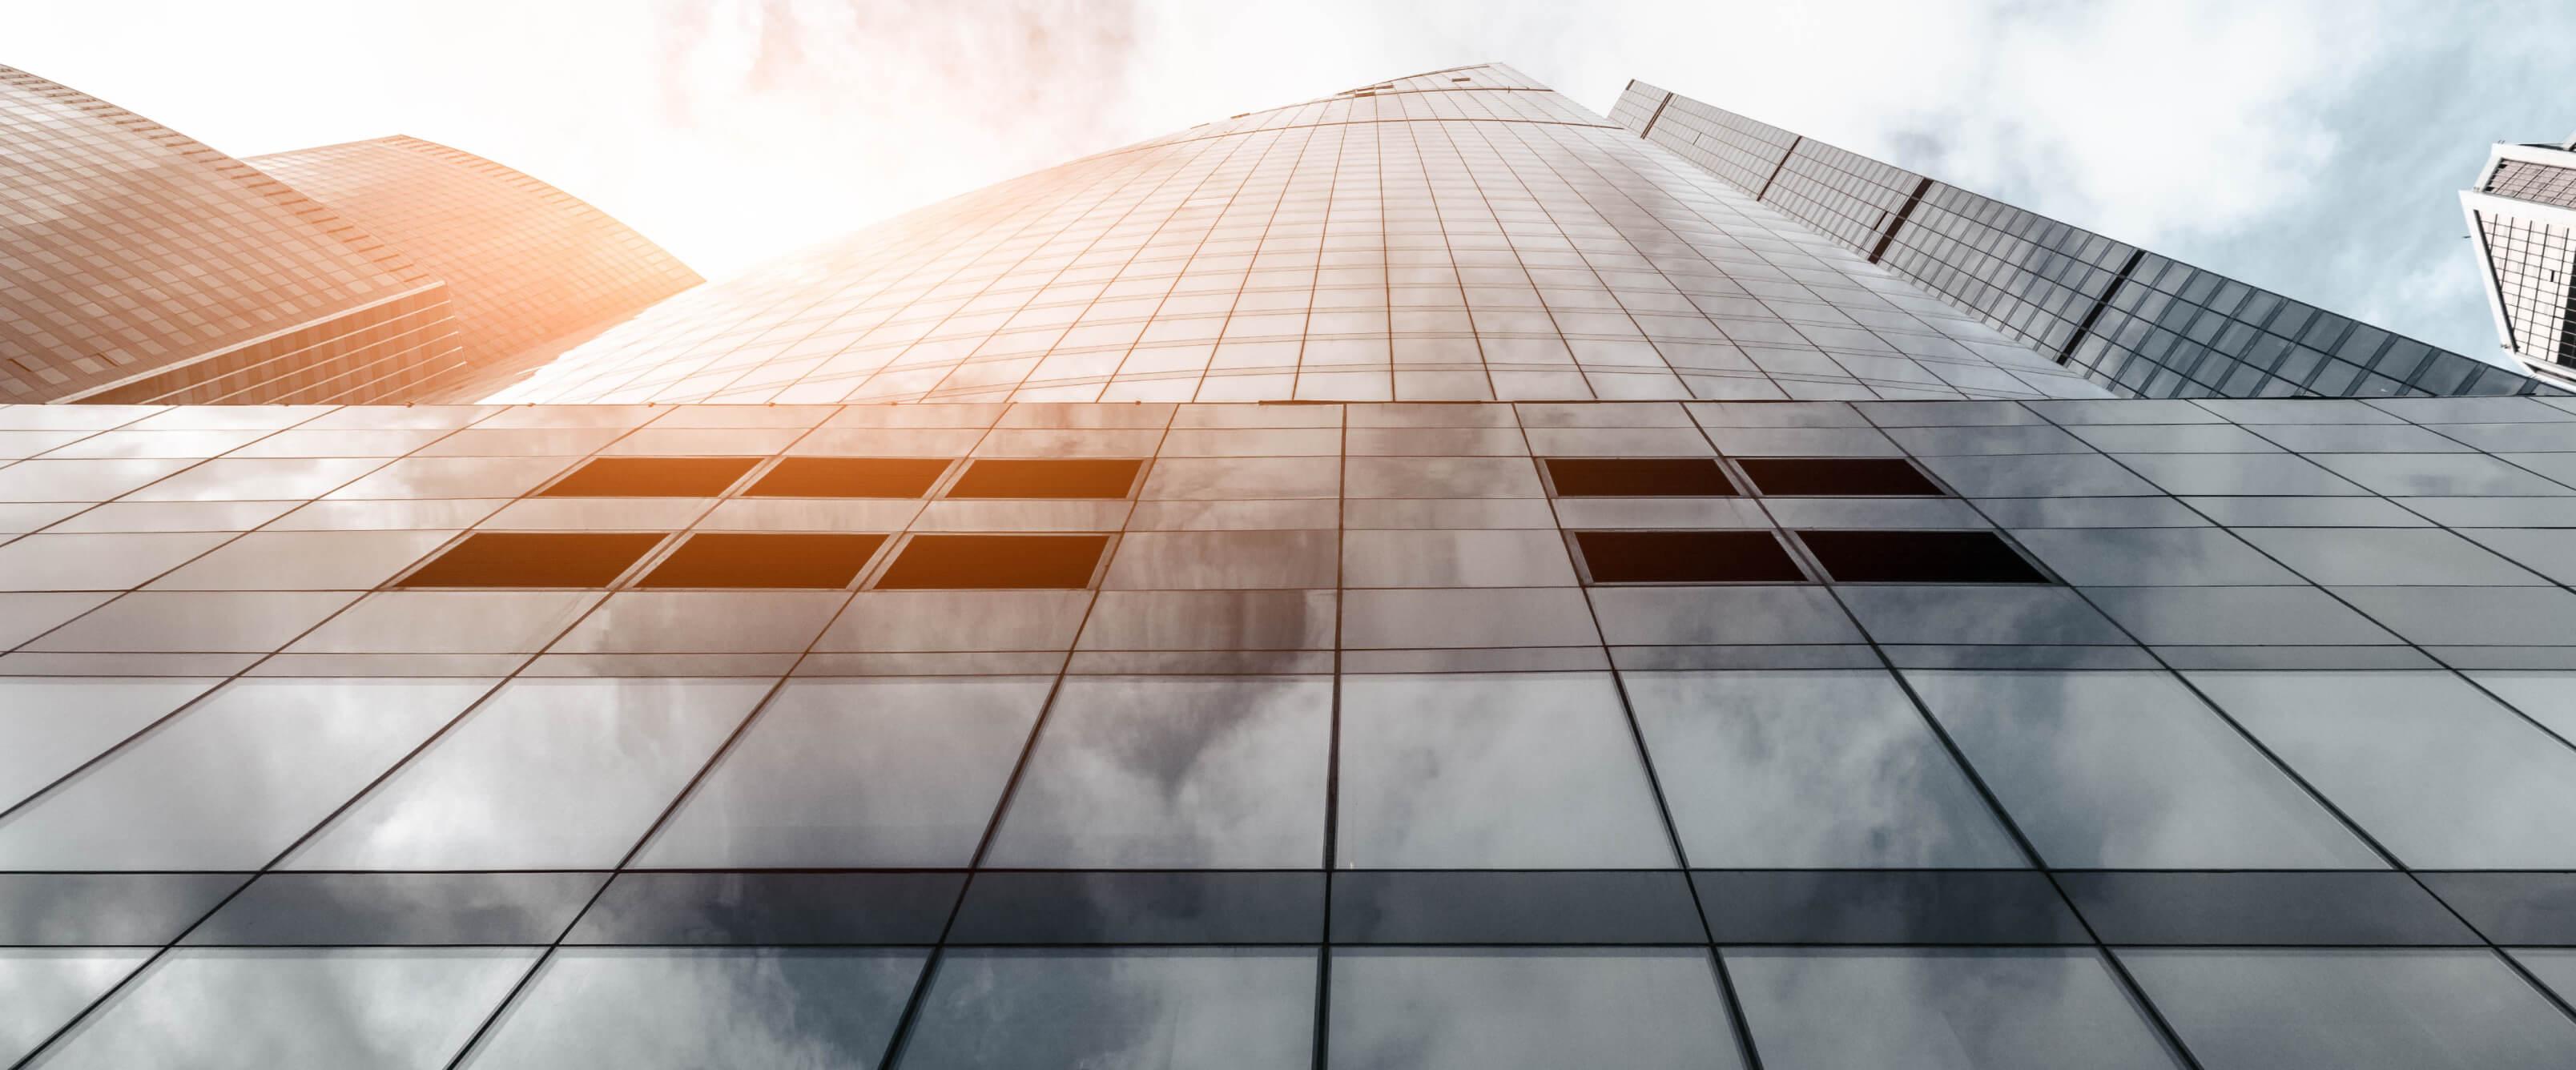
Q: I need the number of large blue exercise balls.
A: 0